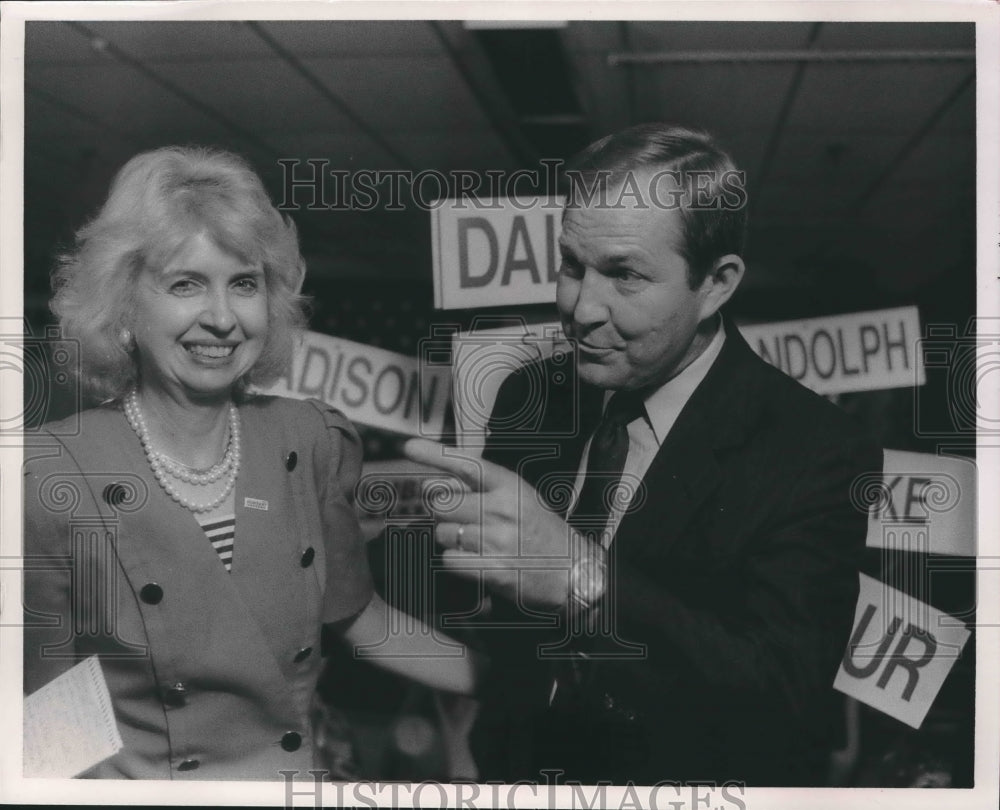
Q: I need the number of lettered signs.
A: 6